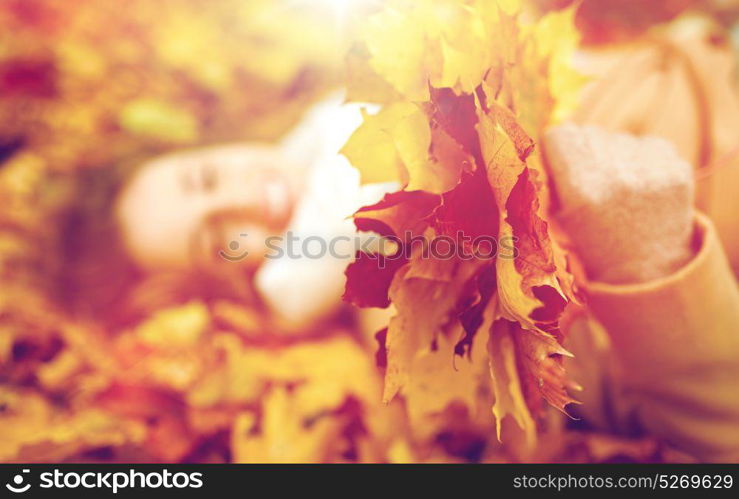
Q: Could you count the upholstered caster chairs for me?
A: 0